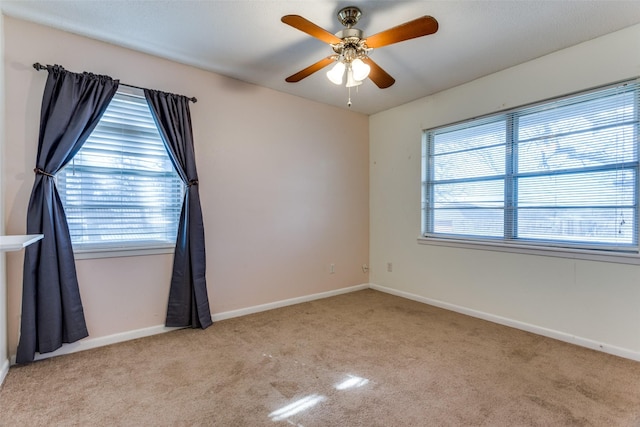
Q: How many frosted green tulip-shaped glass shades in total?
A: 0